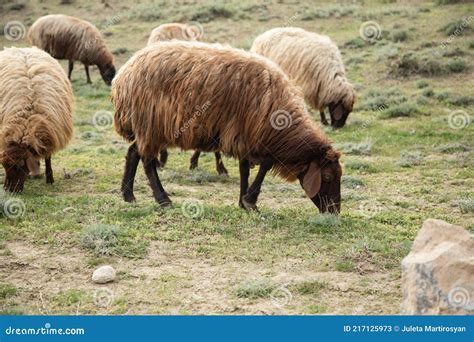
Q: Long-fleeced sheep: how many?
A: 5